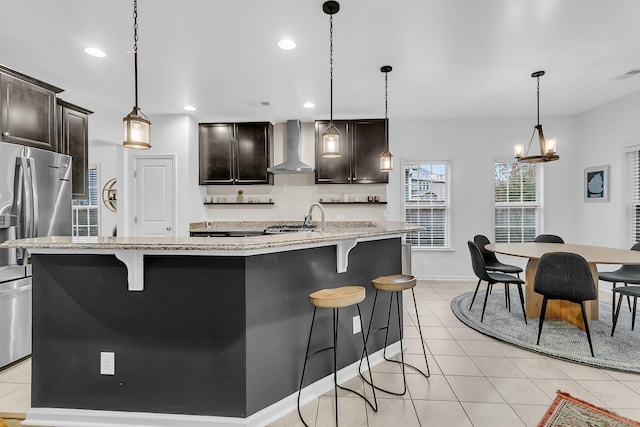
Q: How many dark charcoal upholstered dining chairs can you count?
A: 6